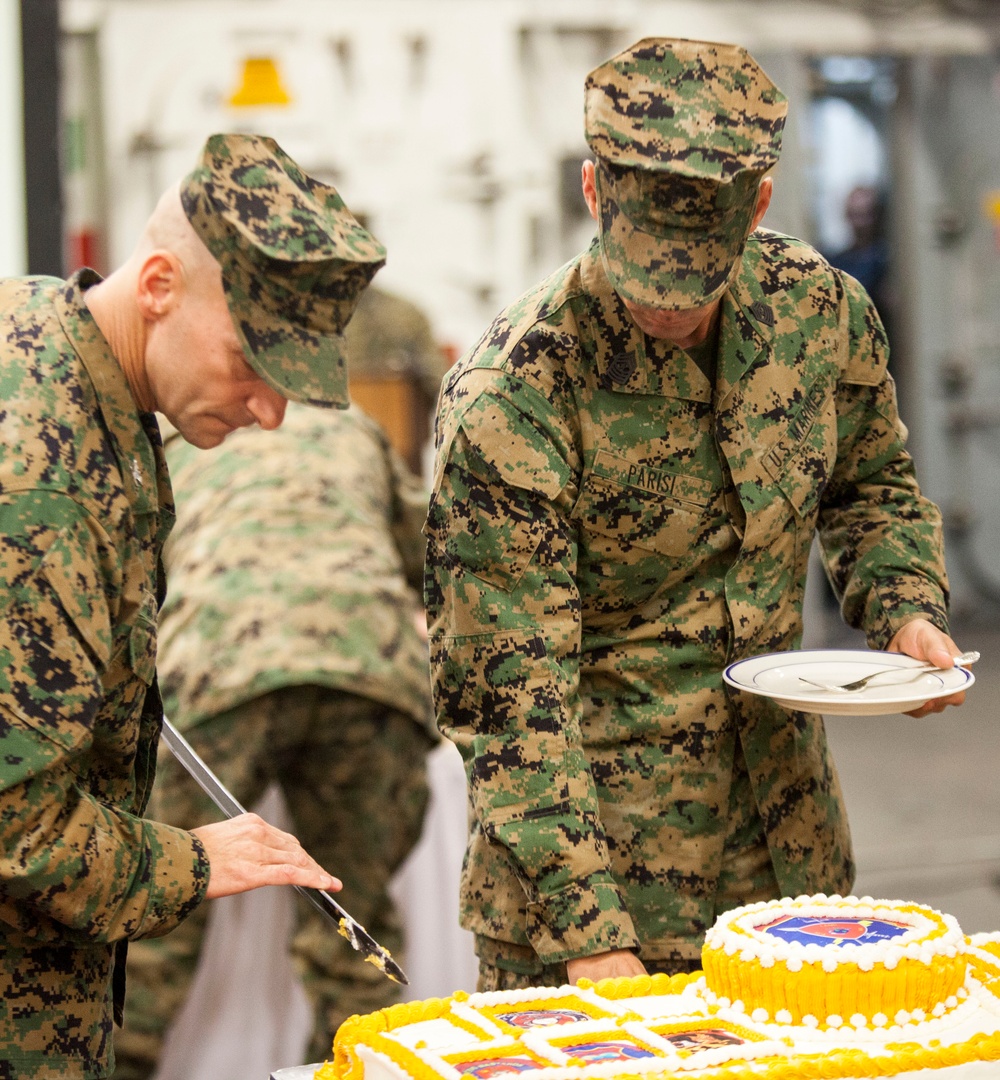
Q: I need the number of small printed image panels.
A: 4